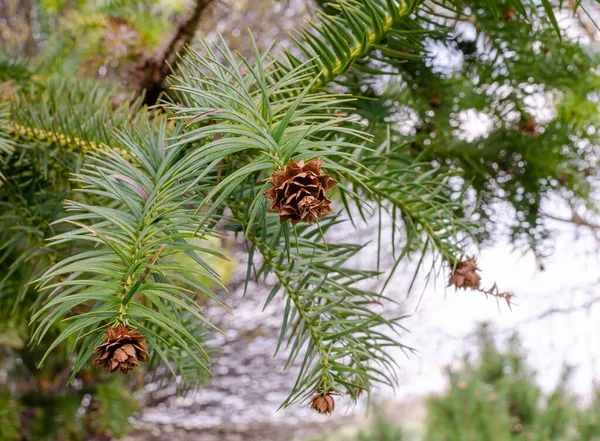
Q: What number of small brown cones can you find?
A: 4